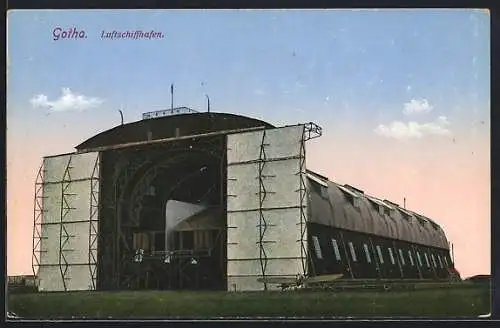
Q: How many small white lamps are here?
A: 3